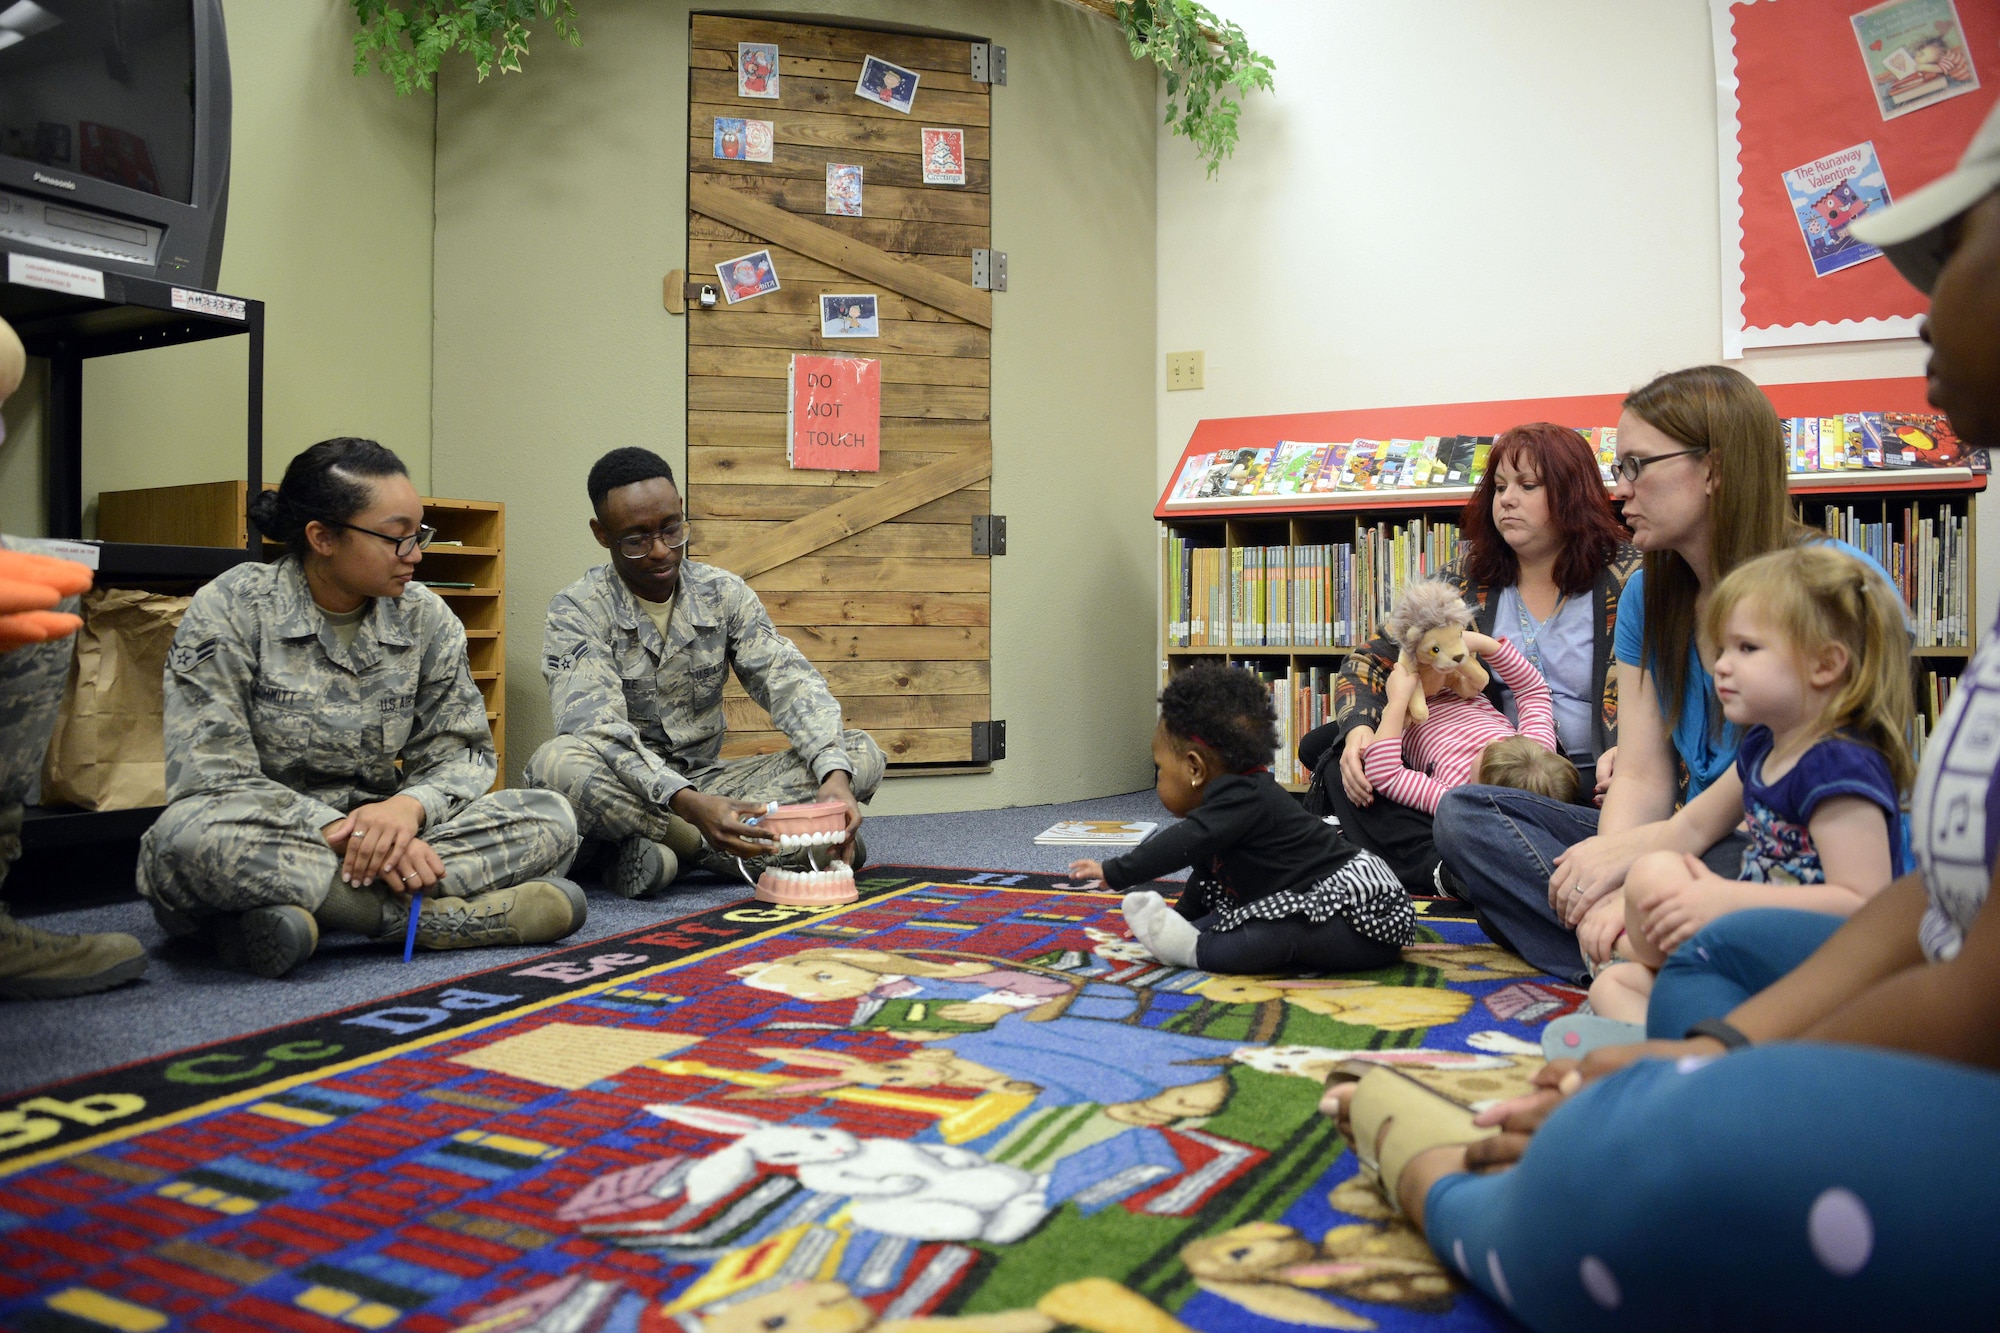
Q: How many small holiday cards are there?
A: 7